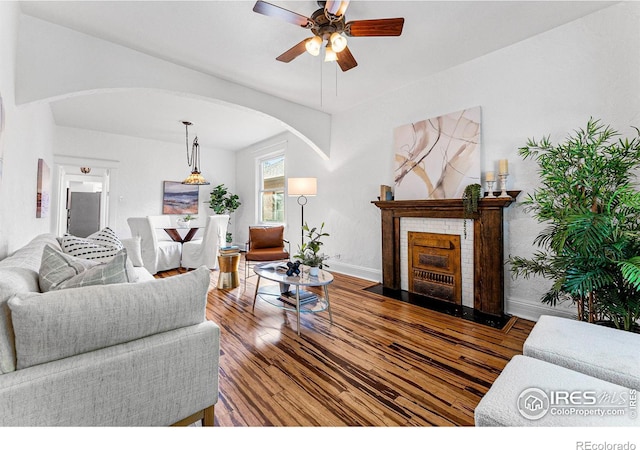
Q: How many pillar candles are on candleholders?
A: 2